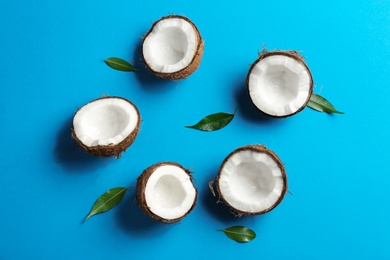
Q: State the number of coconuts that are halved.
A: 5